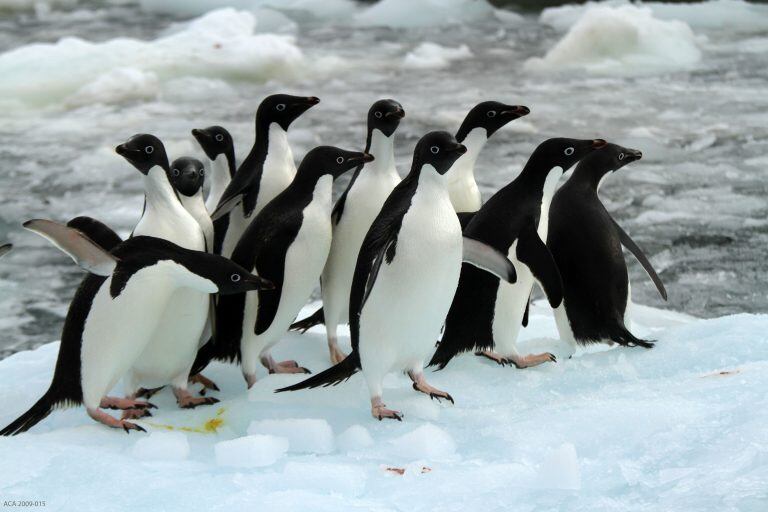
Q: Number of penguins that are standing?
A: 11